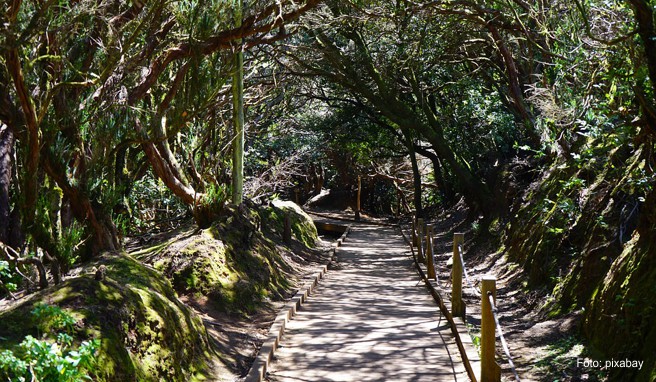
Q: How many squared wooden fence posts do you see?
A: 5